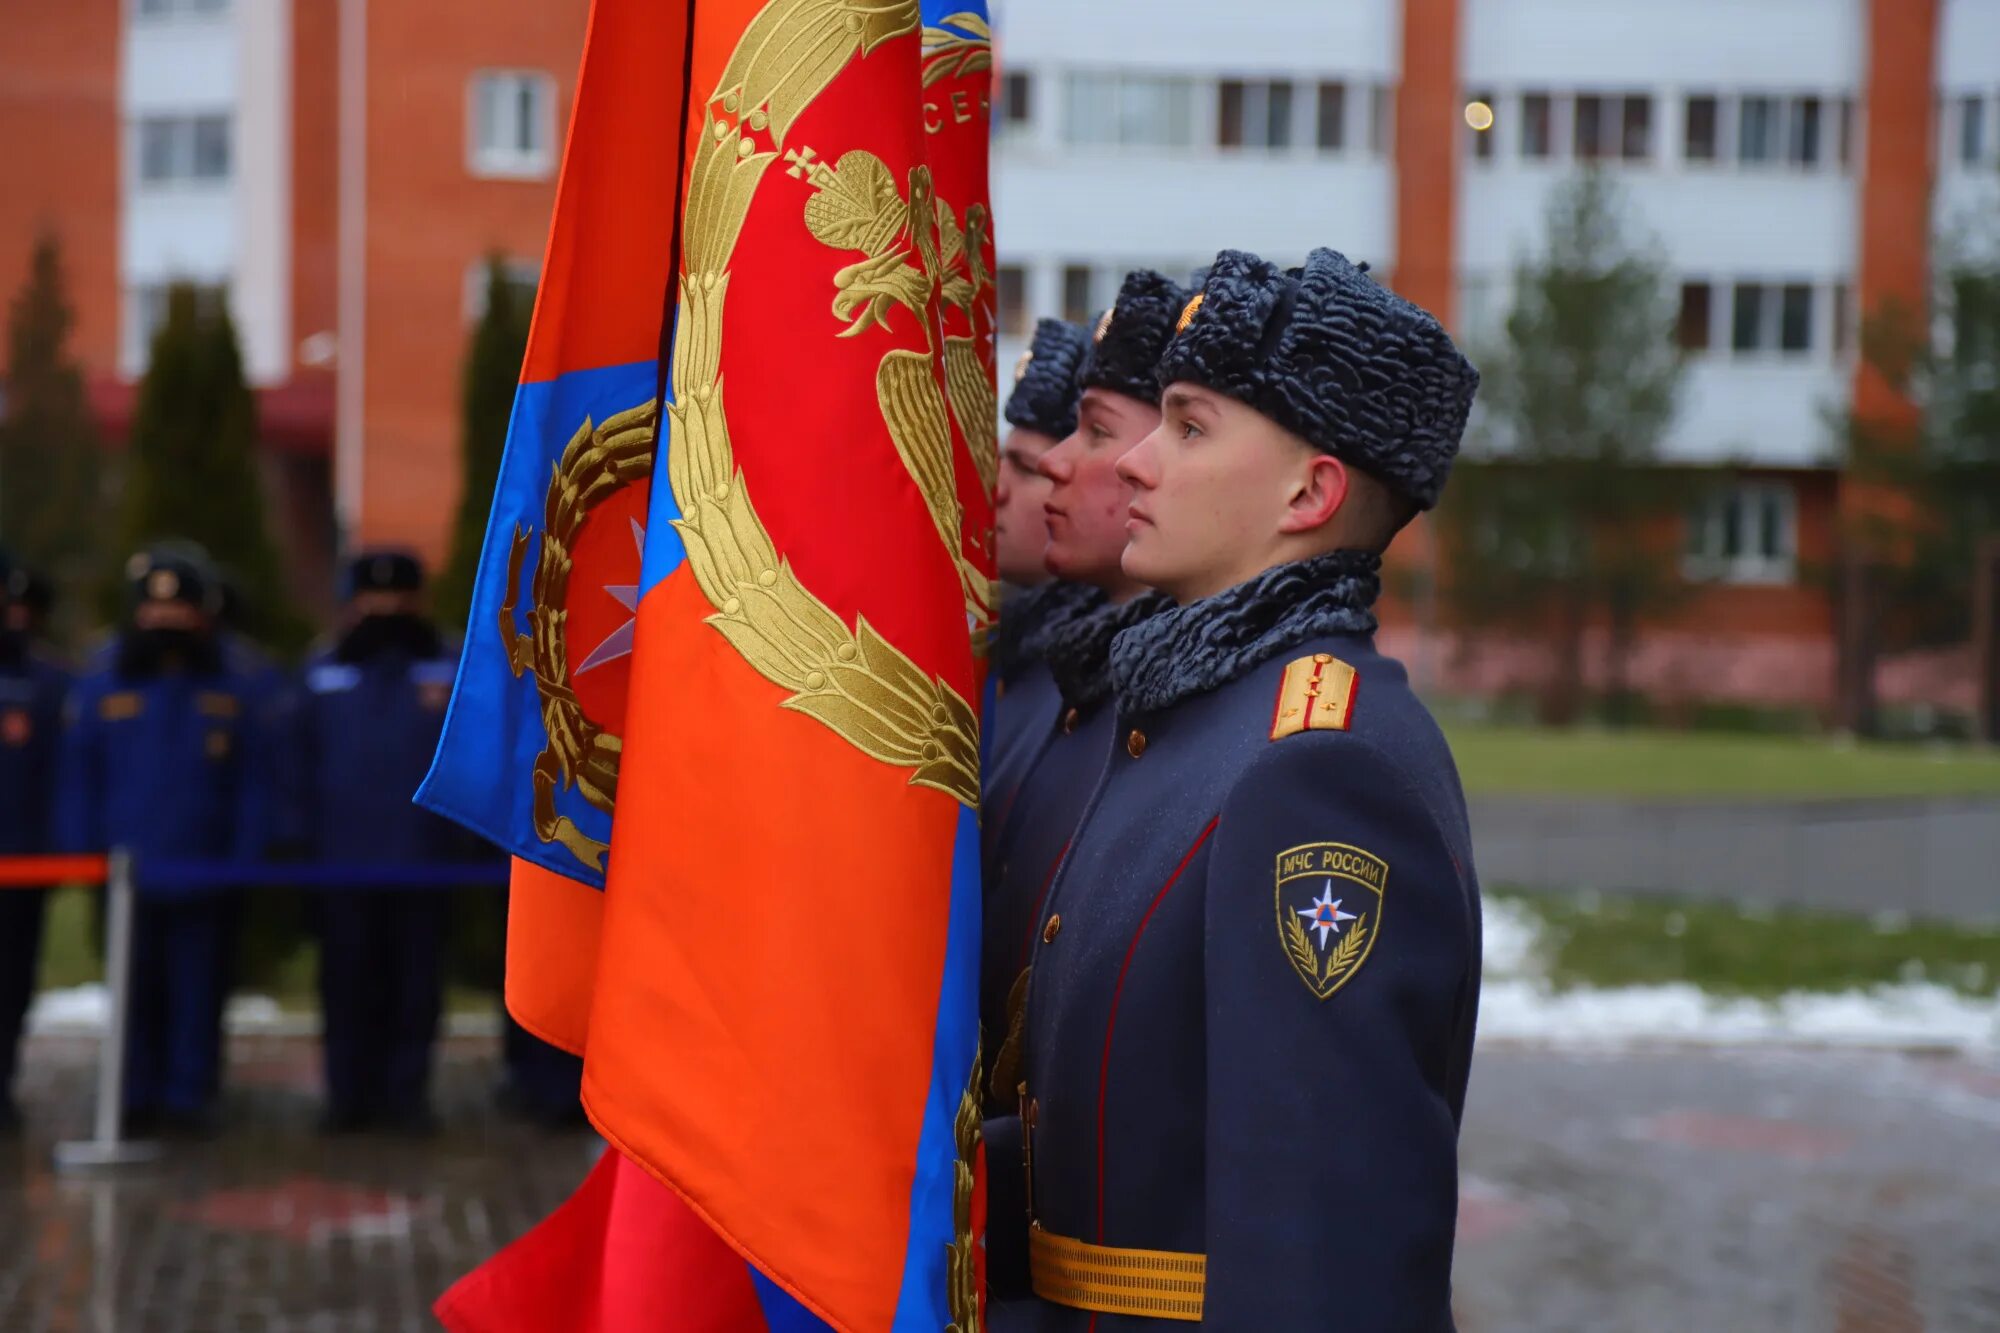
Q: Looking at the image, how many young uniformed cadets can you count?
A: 3